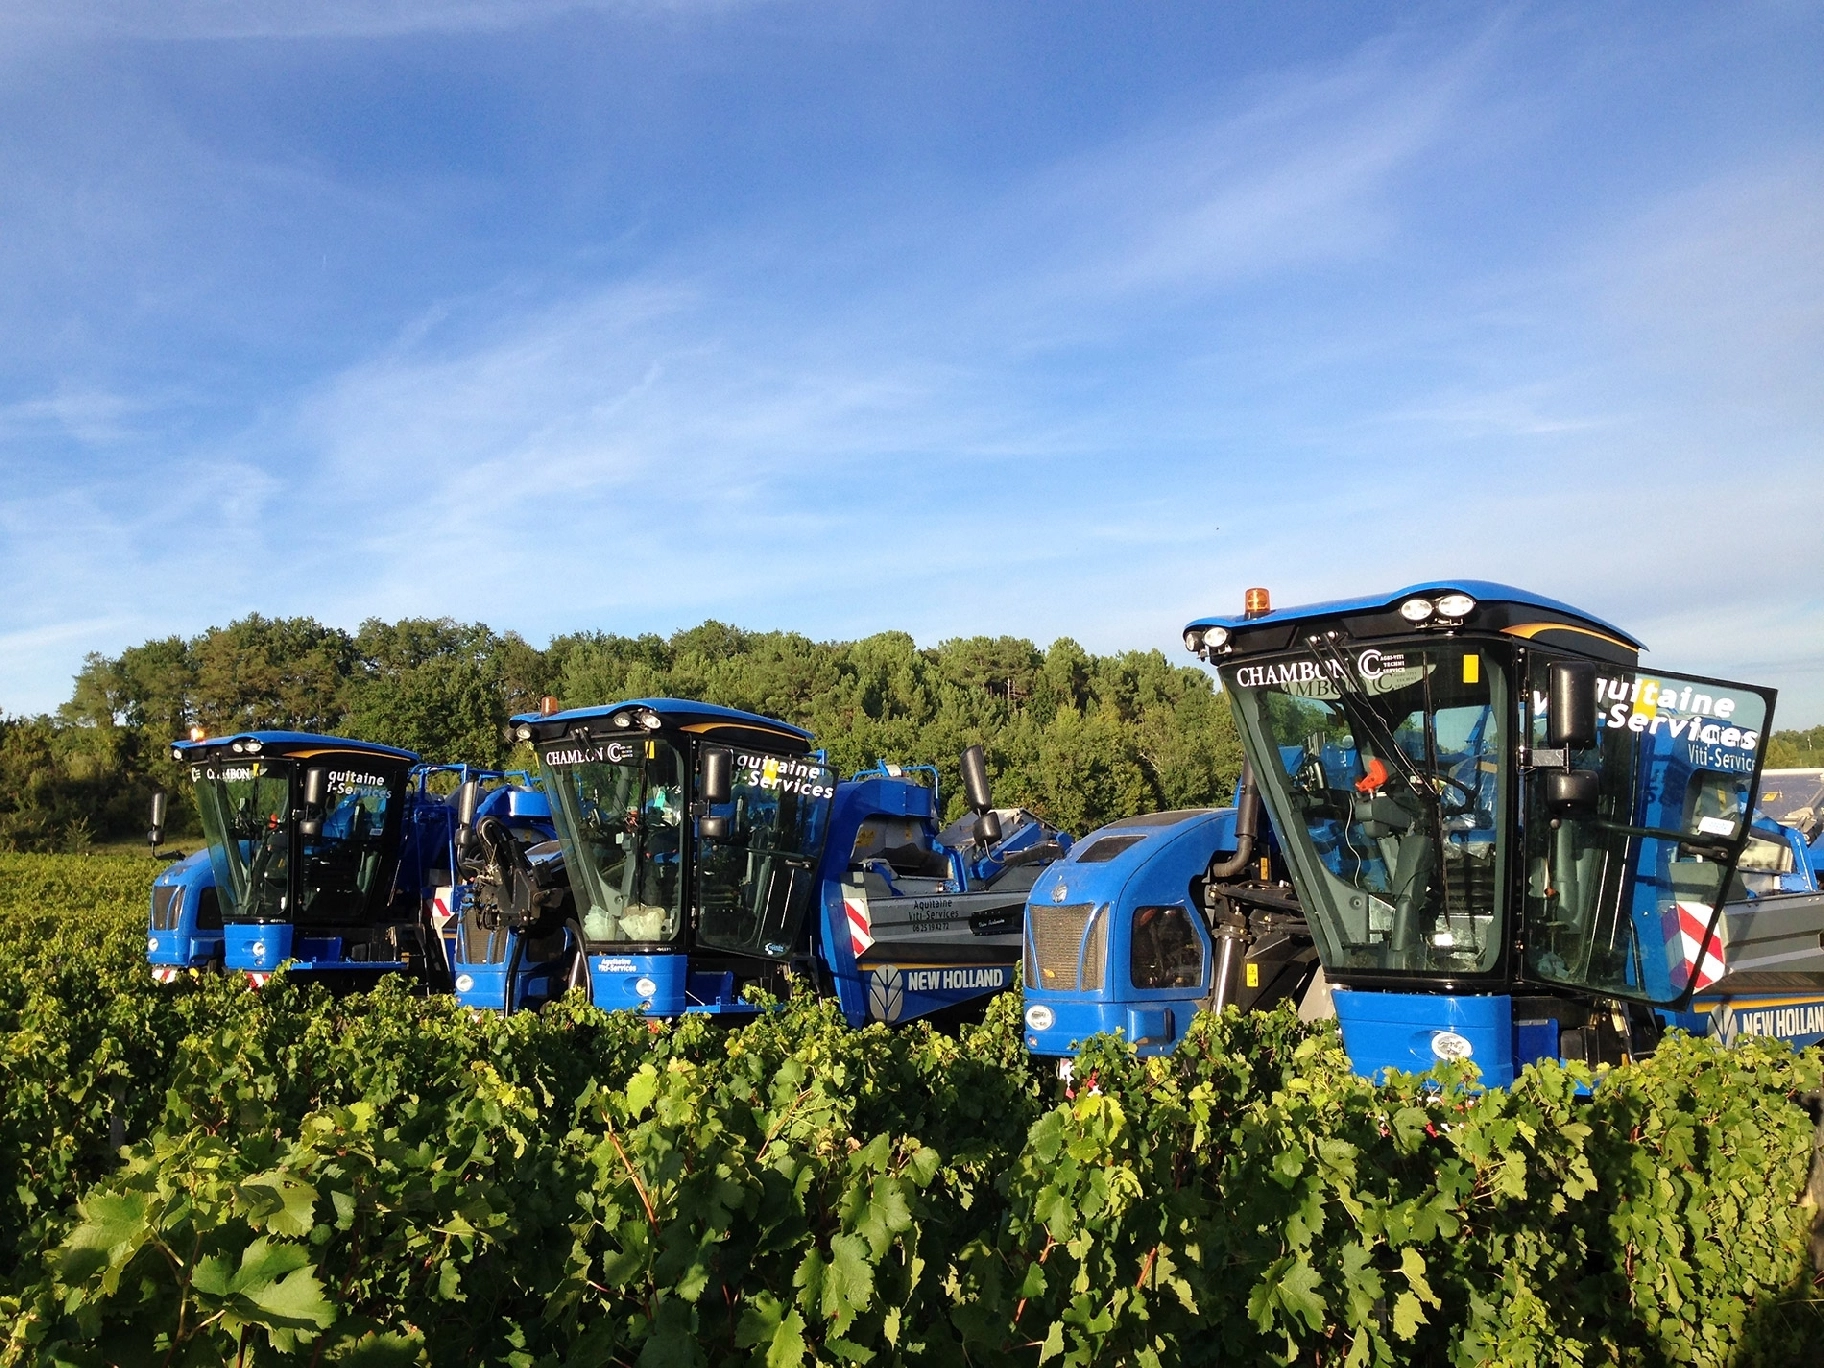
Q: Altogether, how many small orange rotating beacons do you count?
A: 3